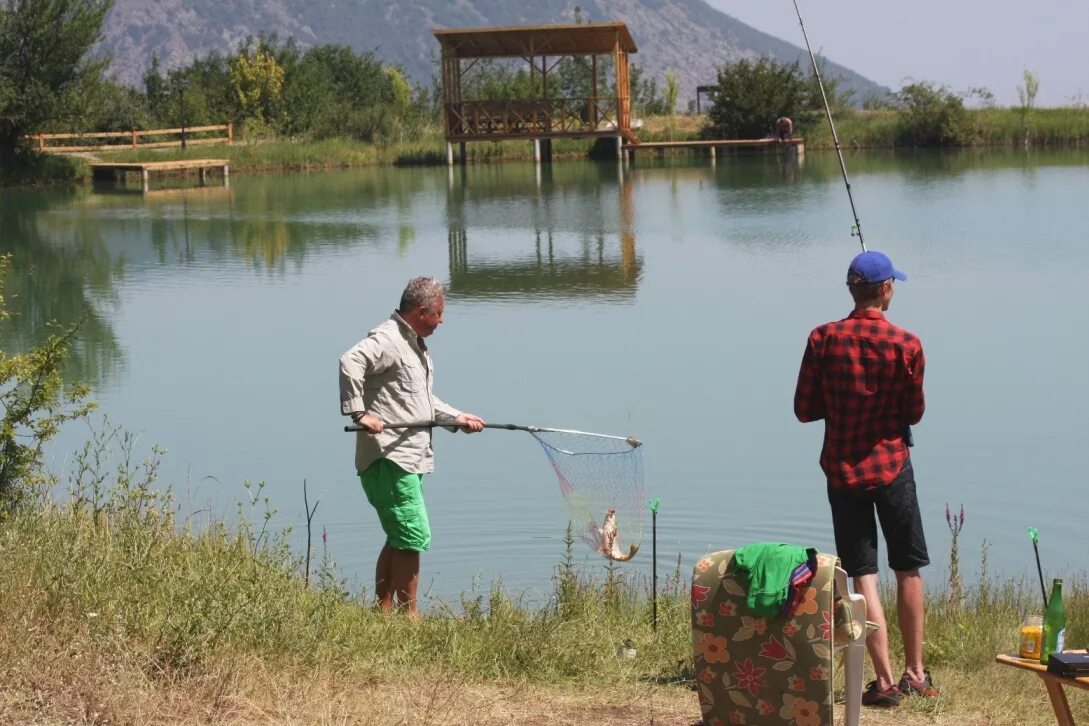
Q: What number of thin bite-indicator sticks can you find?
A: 2